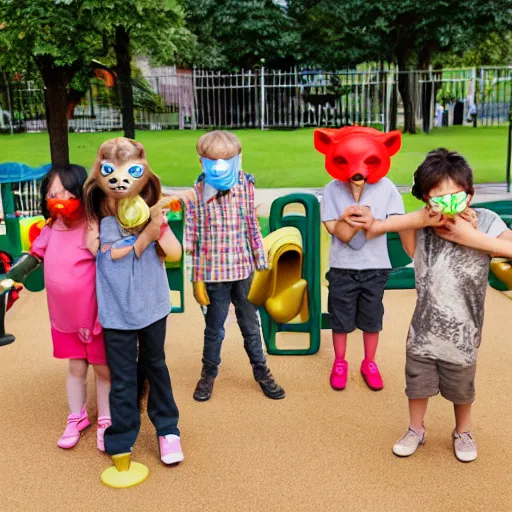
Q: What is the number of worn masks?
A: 5